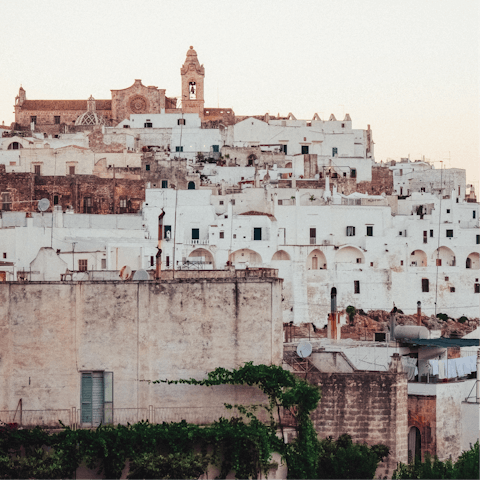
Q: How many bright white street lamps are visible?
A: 0